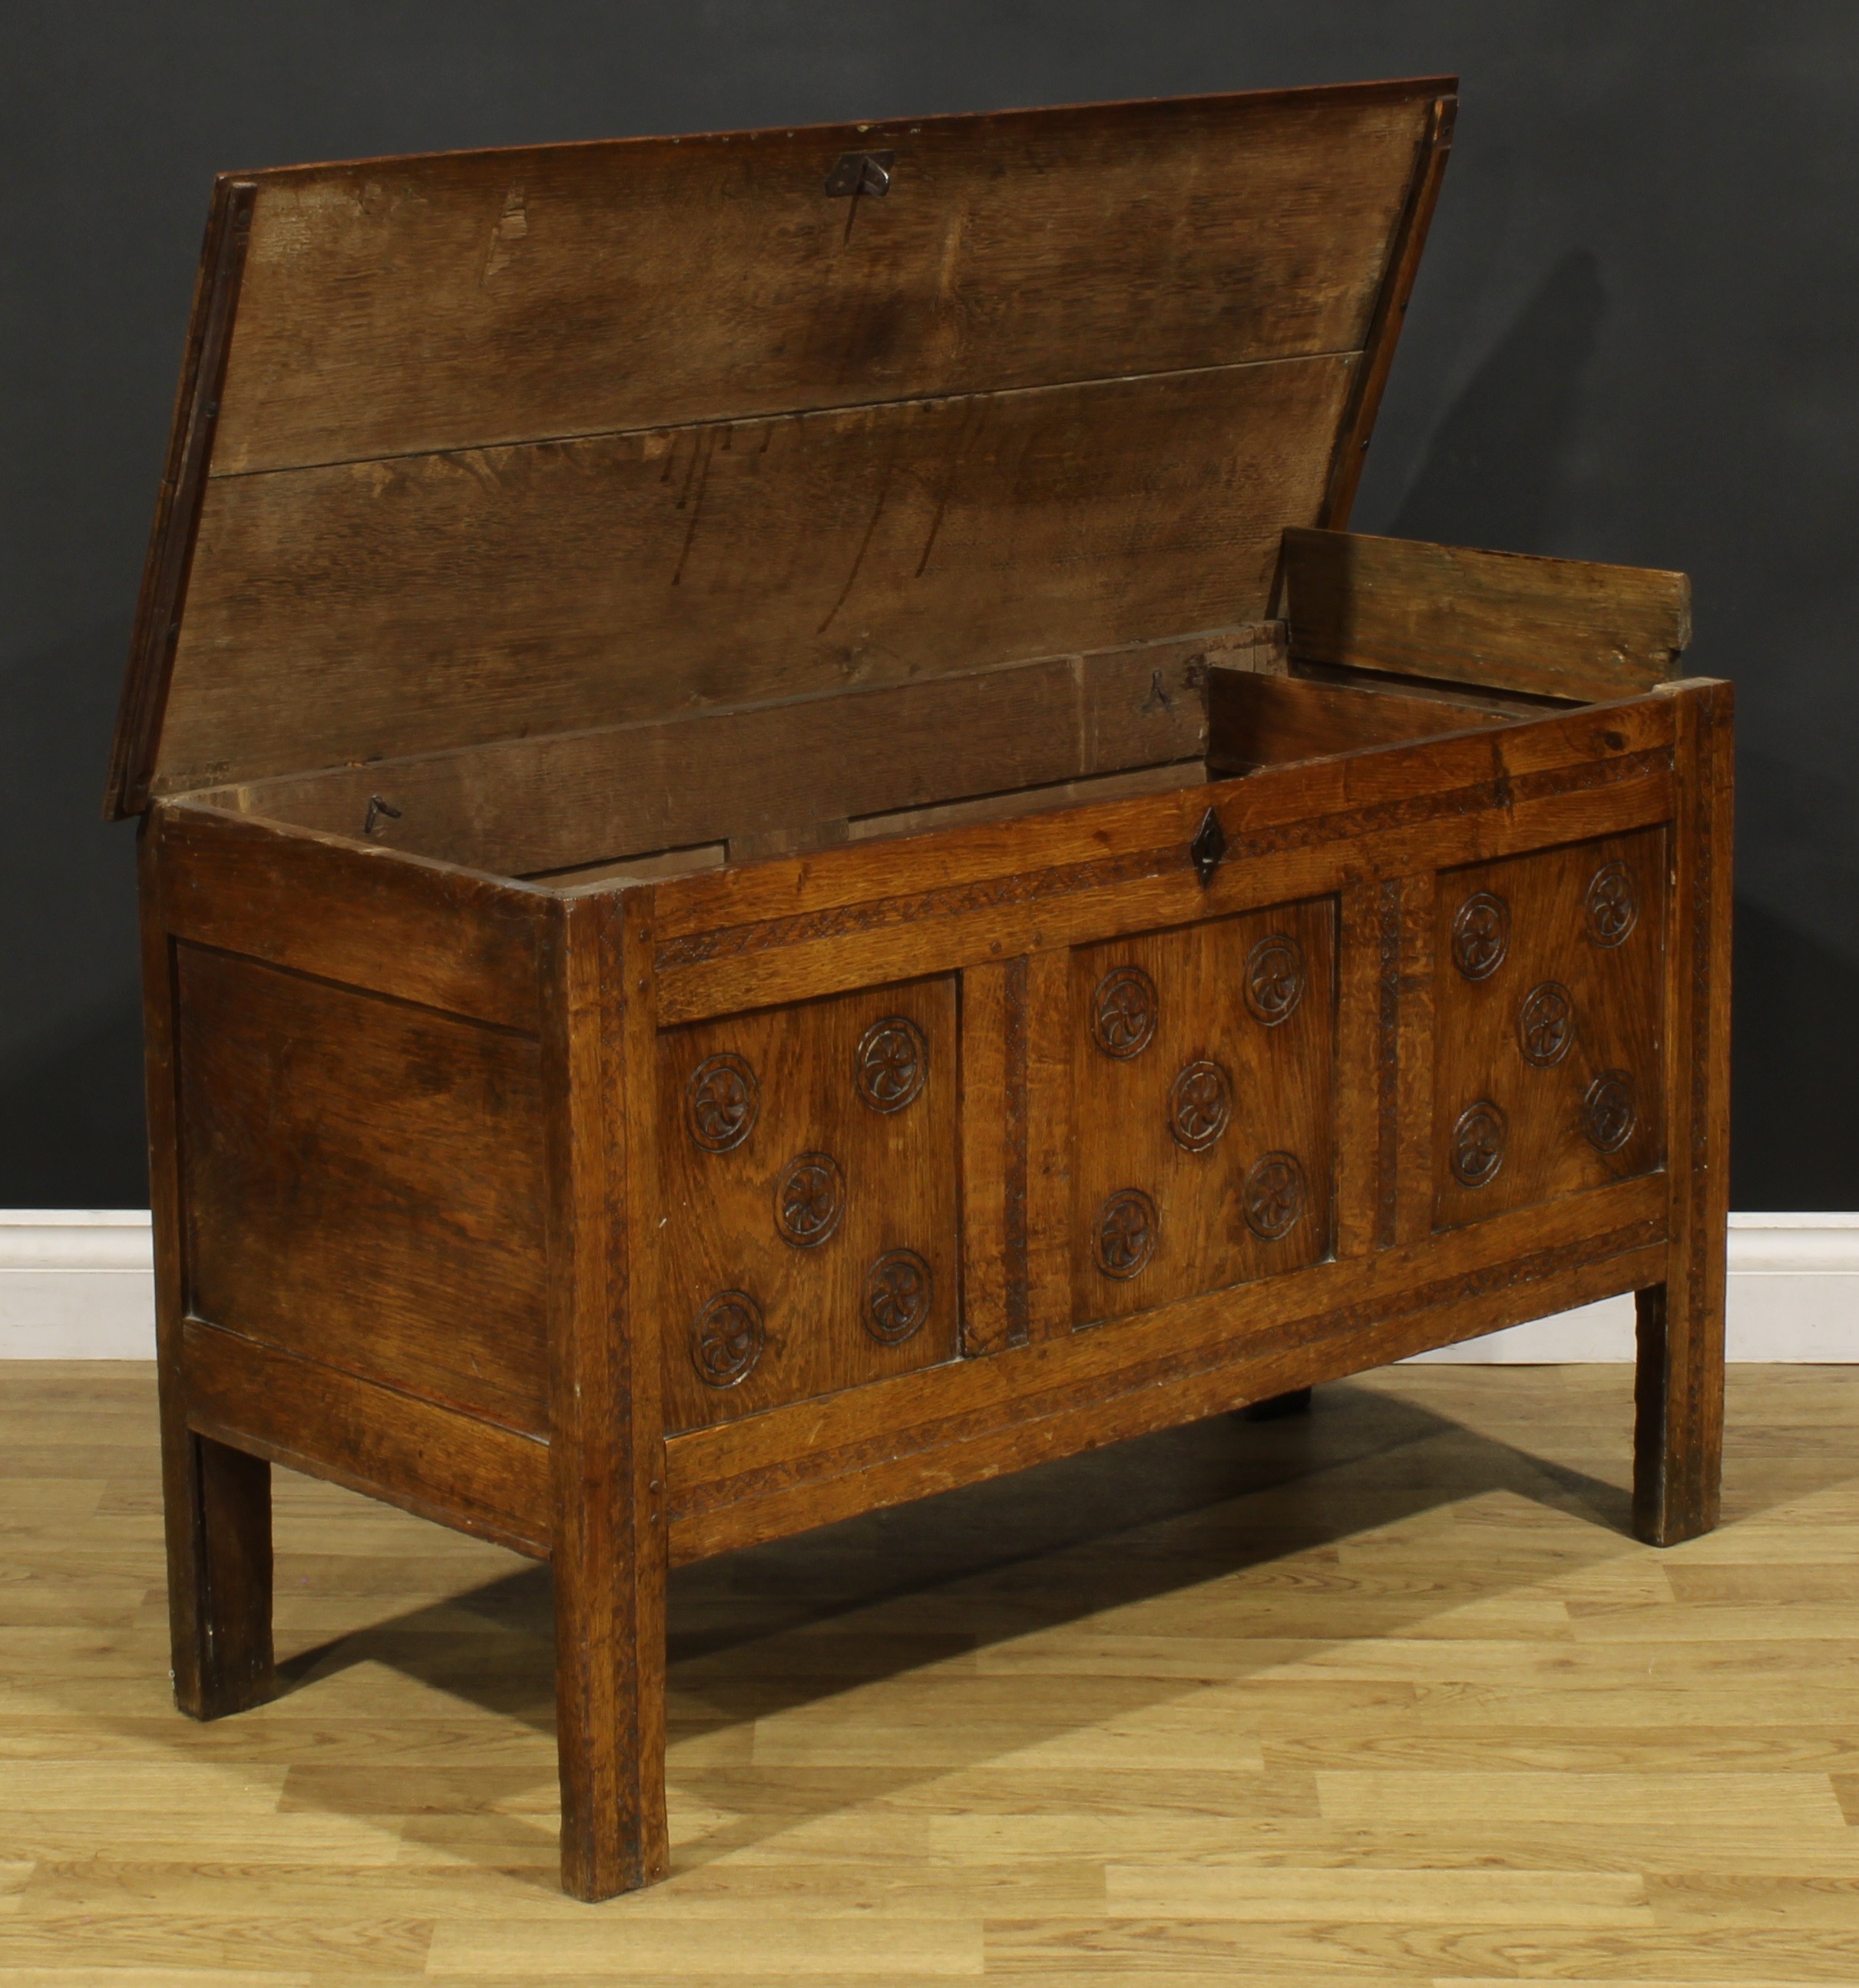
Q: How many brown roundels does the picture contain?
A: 15